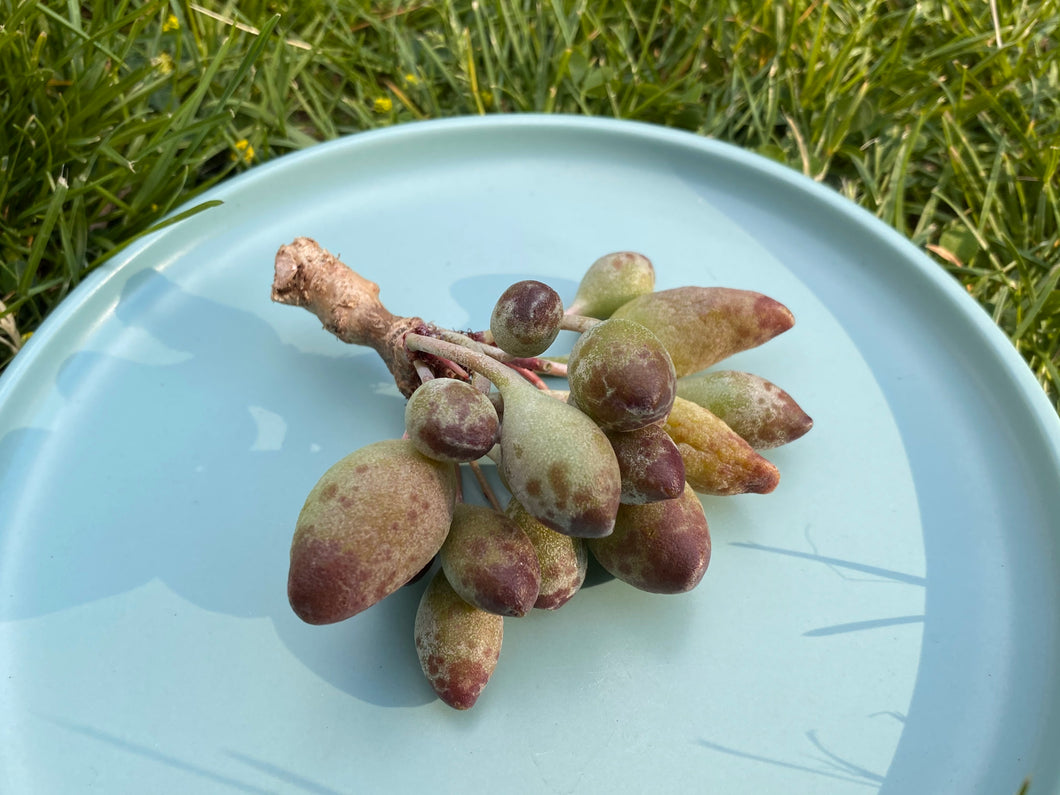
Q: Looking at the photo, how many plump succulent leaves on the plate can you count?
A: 14